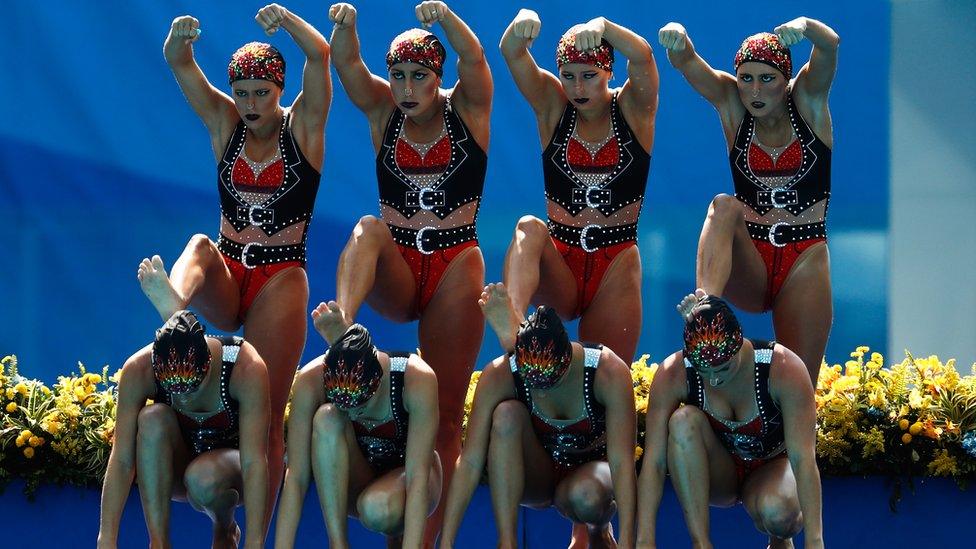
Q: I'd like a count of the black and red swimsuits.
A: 8